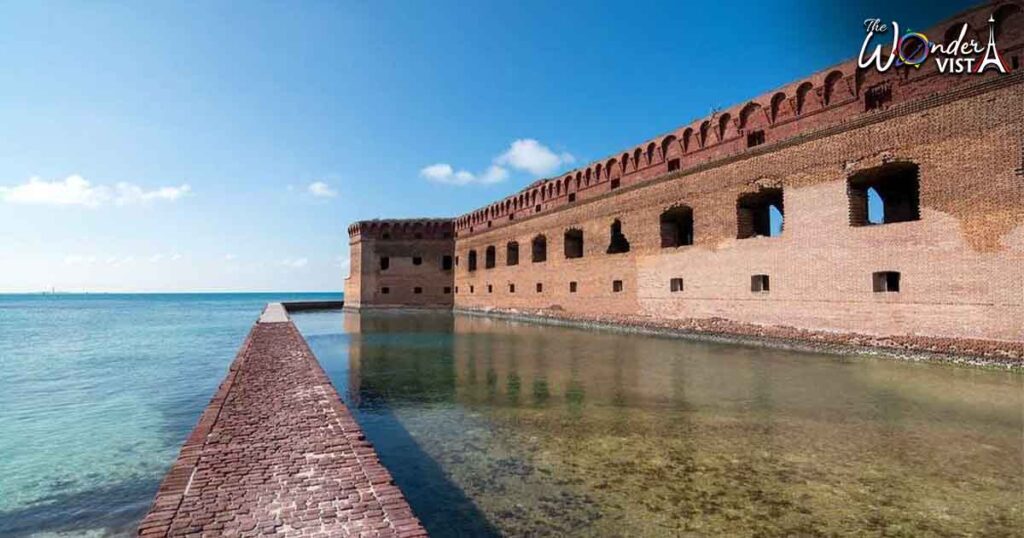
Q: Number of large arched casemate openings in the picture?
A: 9